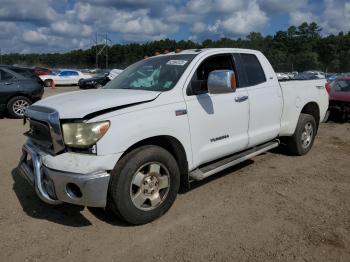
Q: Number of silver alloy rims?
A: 3